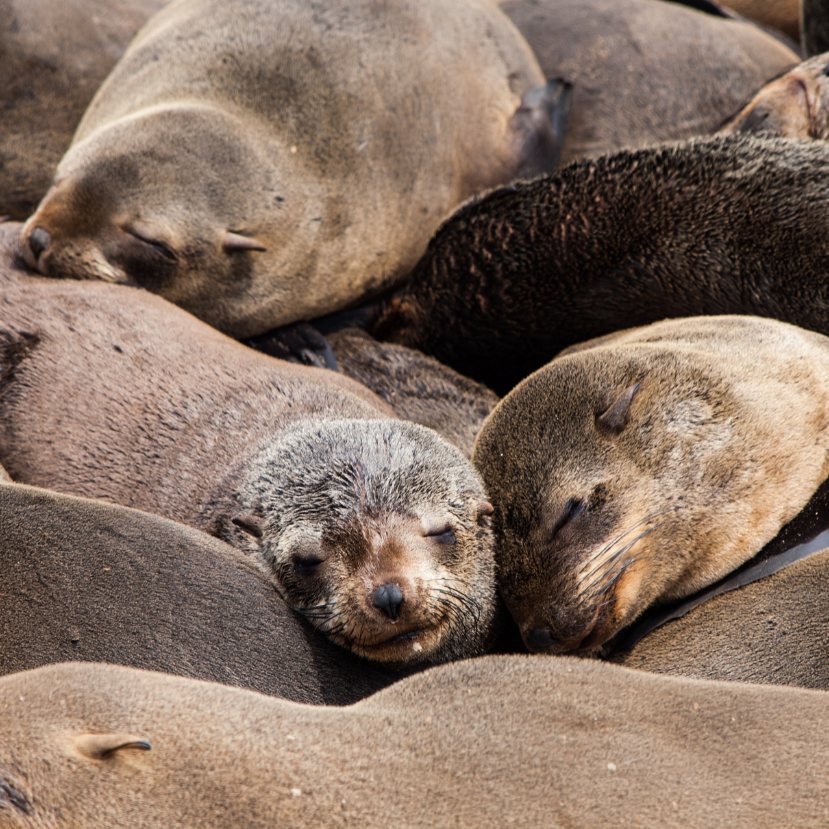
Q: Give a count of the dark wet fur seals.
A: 1